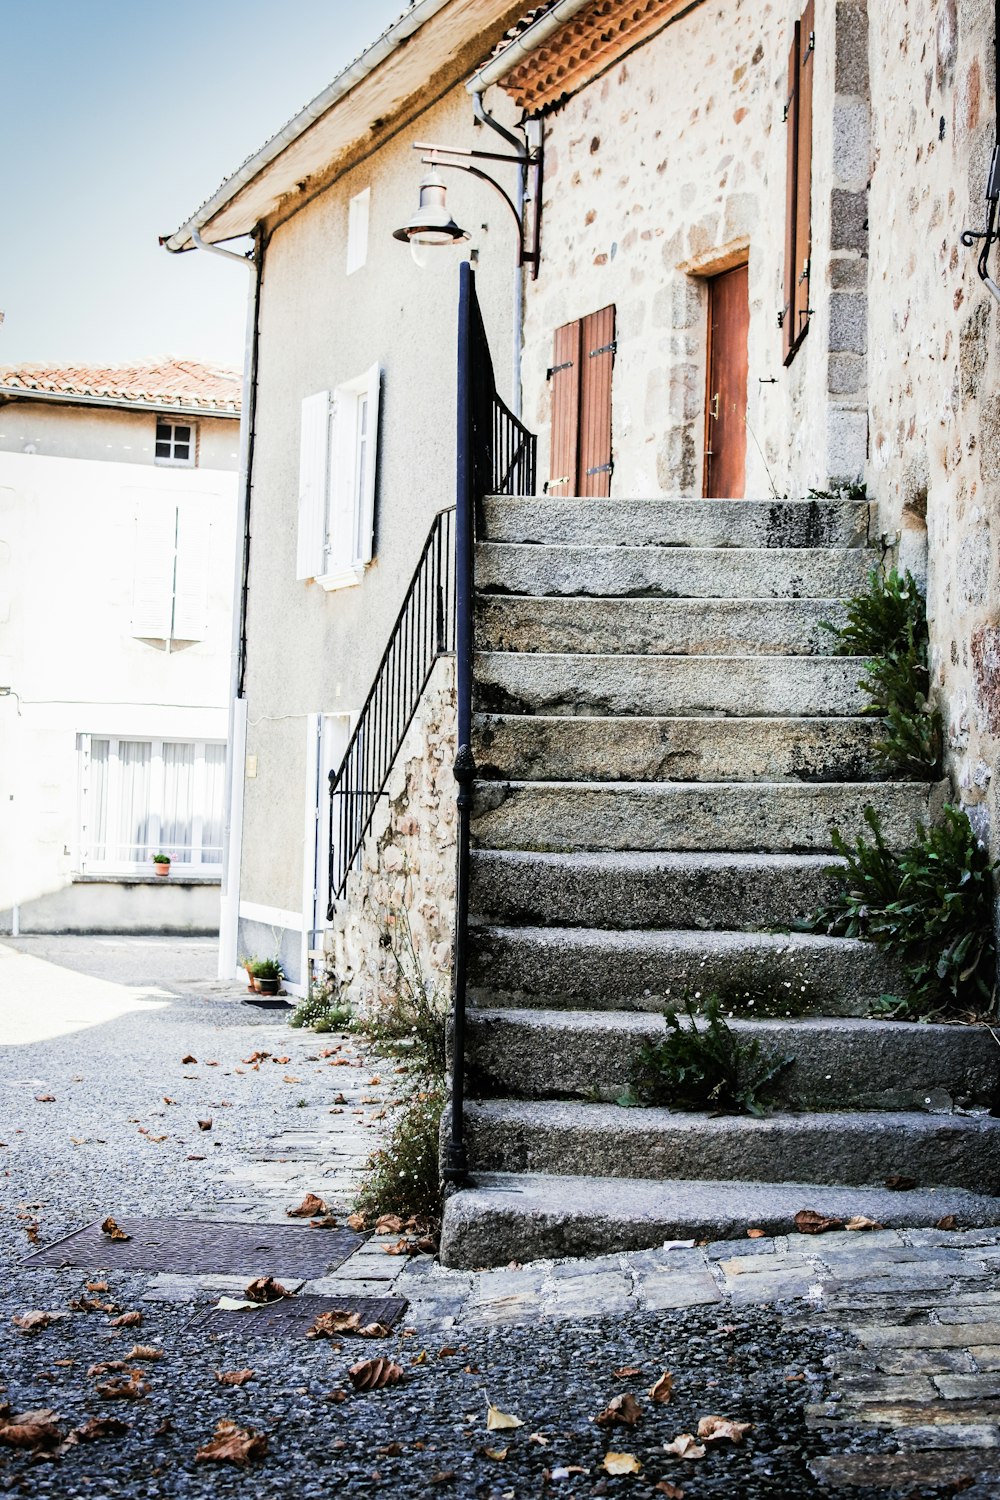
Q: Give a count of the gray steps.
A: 11